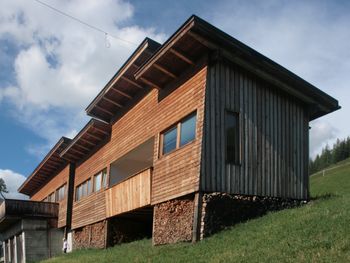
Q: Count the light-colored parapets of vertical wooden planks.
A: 1